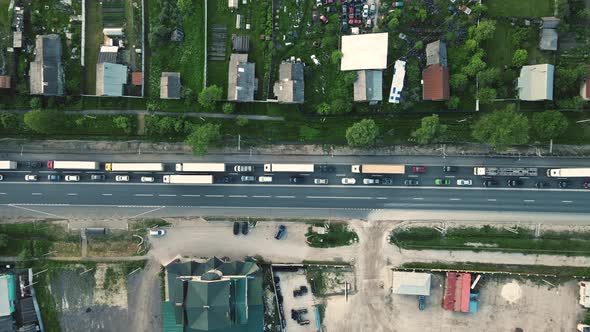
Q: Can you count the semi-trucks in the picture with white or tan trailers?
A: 8